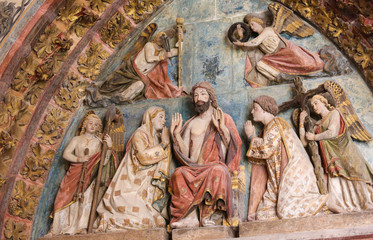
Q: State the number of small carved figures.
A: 7